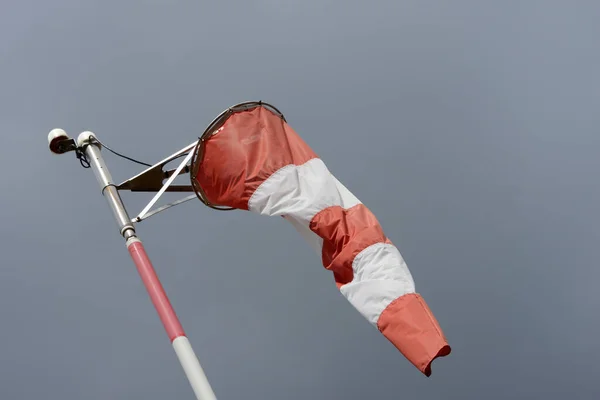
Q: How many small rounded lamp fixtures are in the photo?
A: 2